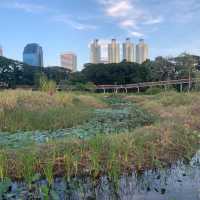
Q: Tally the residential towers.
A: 4